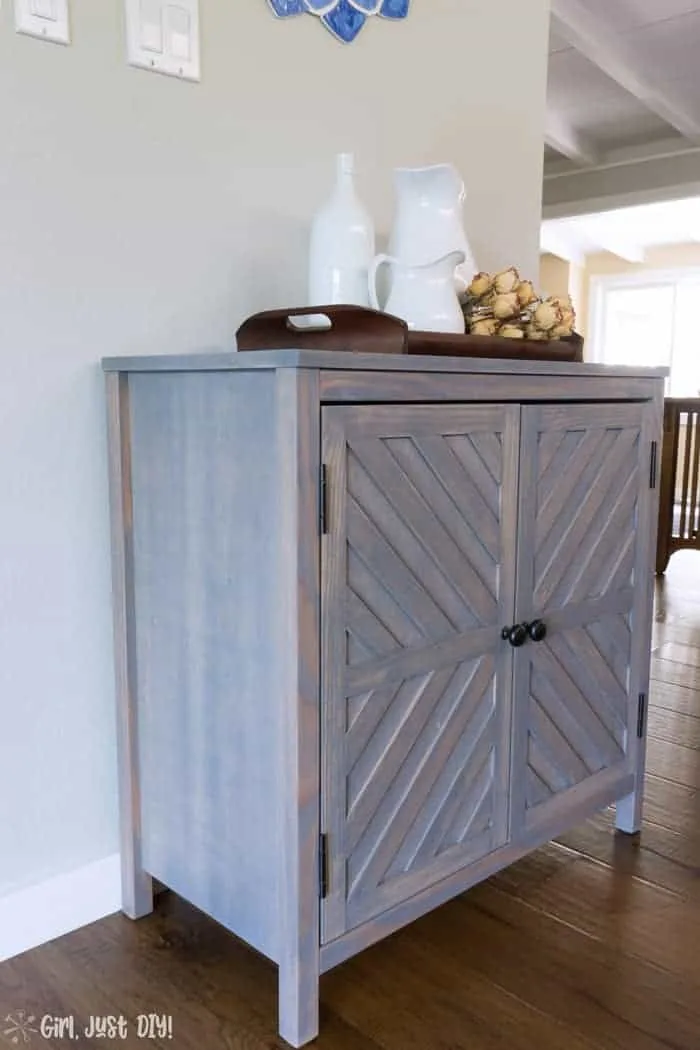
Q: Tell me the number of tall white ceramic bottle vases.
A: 1